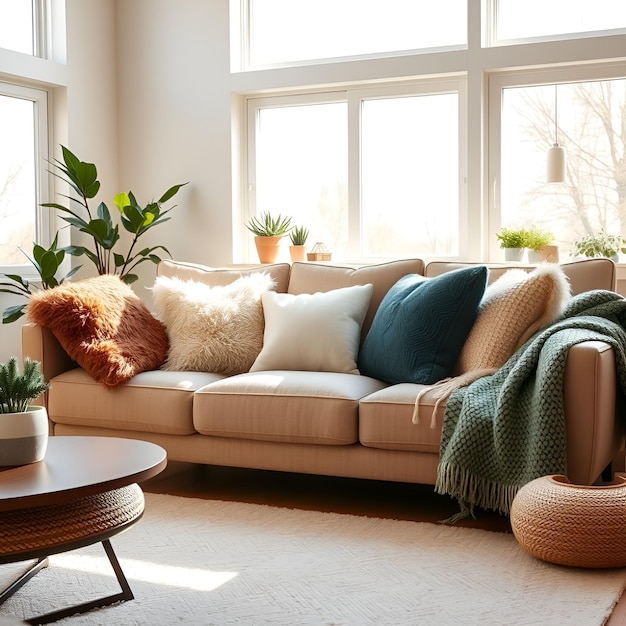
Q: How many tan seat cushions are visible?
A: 3